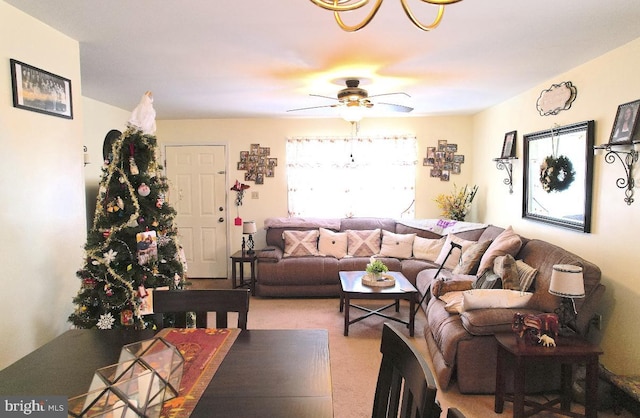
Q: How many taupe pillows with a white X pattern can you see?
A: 2